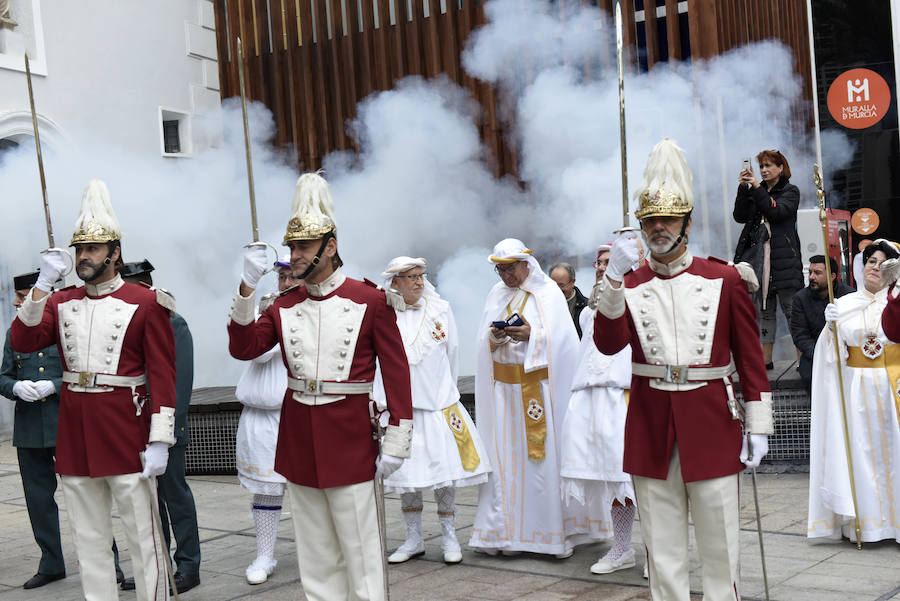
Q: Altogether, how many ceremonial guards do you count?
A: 3